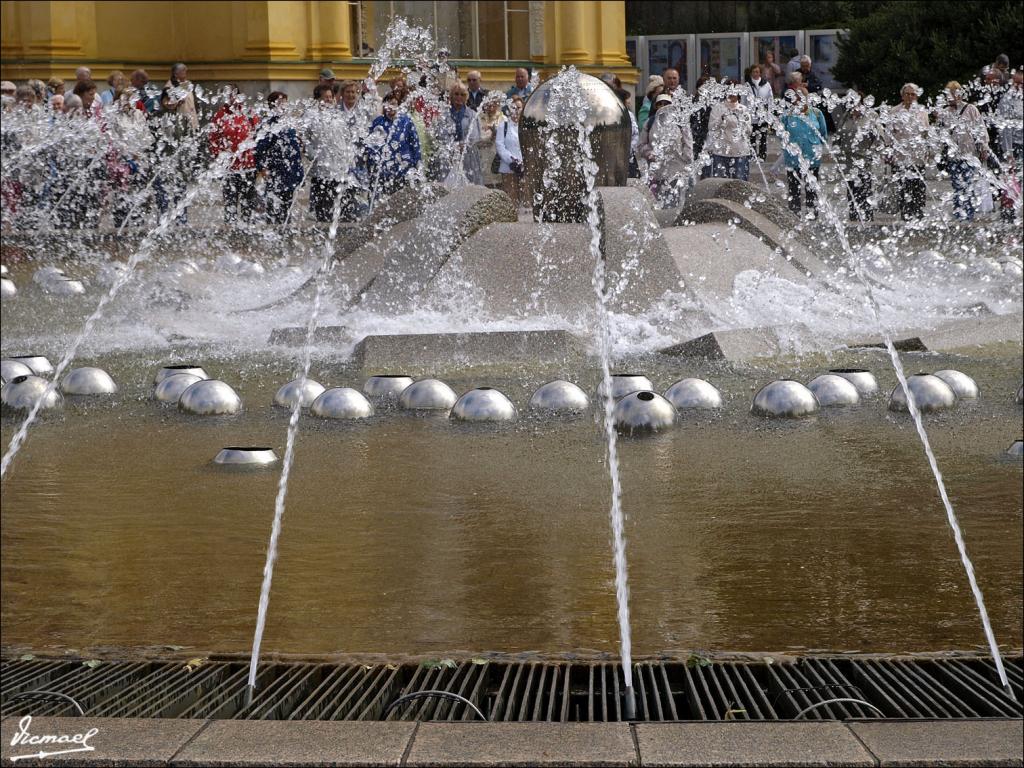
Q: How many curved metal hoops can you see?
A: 3